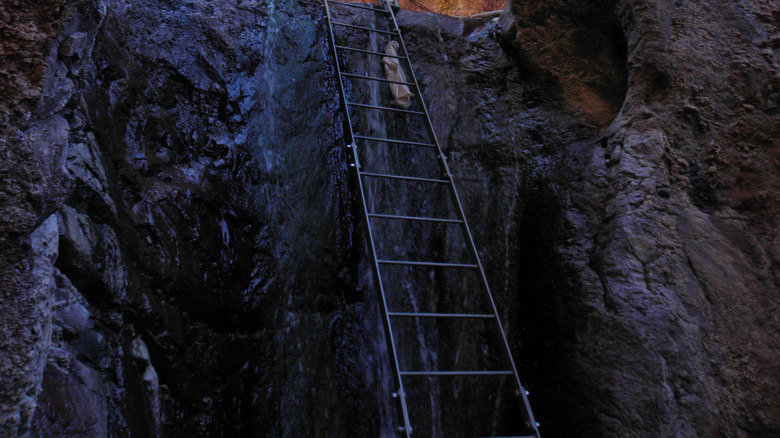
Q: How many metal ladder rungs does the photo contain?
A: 12